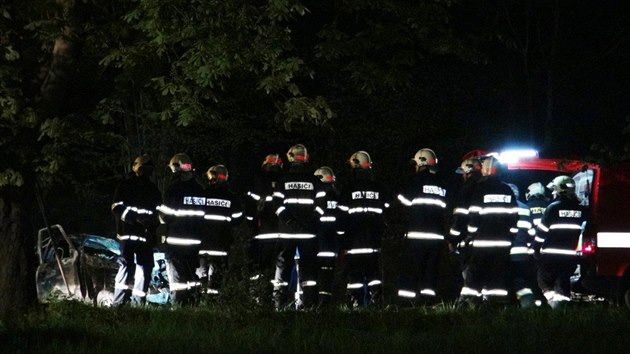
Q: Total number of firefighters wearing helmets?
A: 12